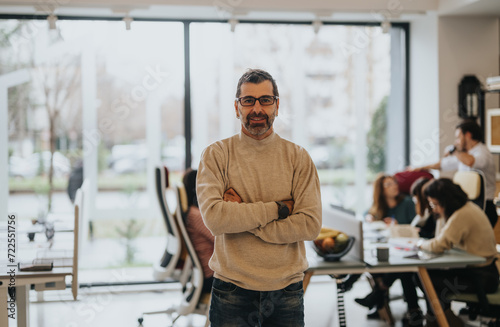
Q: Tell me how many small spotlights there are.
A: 5